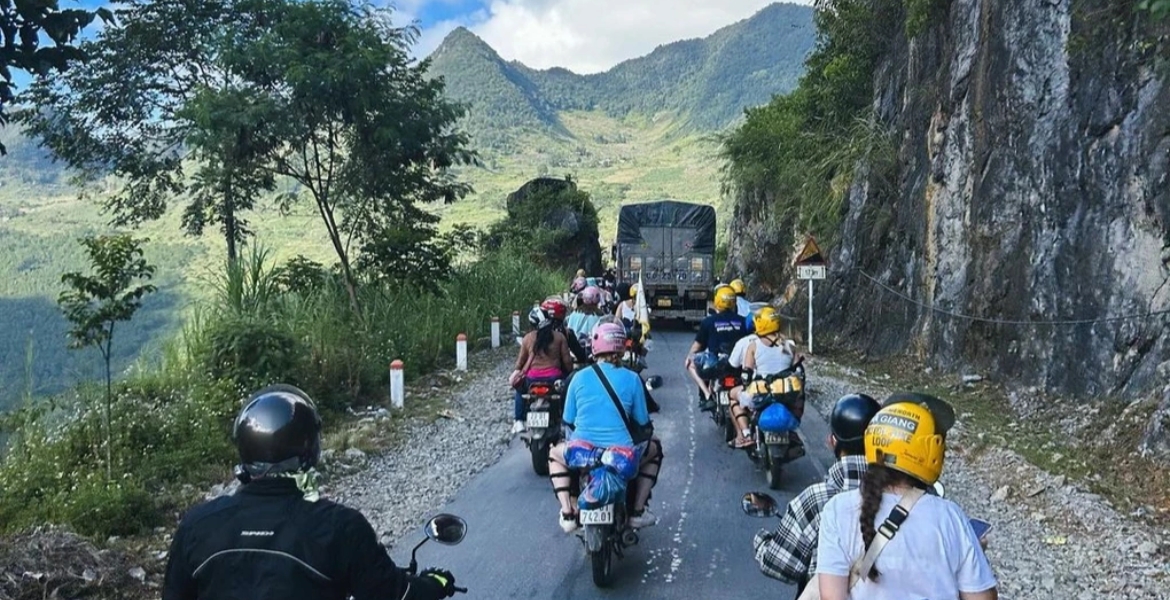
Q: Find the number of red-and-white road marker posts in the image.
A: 4